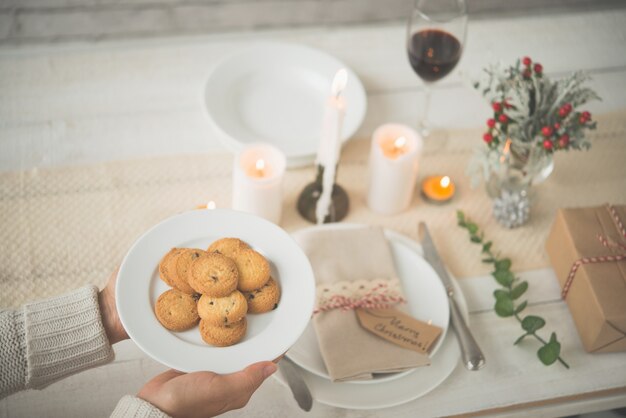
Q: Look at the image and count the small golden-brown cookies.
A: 9